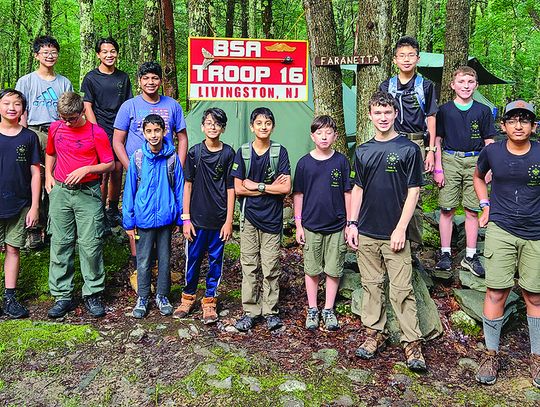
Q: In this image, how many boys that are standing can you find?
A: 13